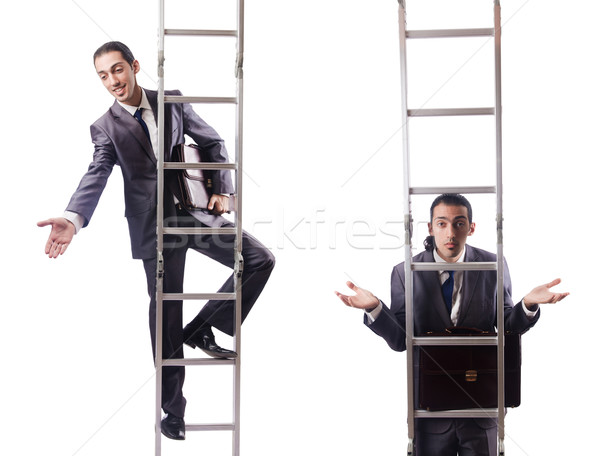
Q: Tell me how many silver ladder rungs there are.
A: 13